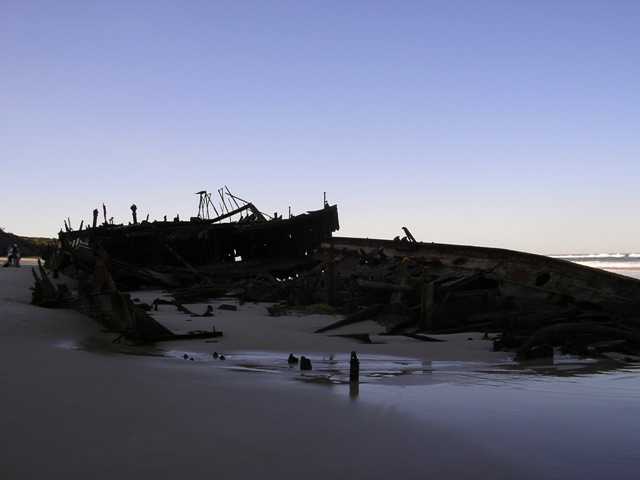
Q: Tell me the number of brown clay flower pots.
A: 0